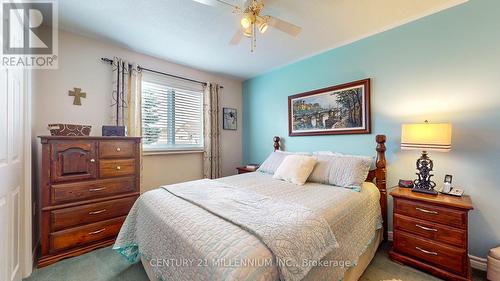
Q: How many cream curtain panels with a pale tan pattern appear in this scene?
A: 2